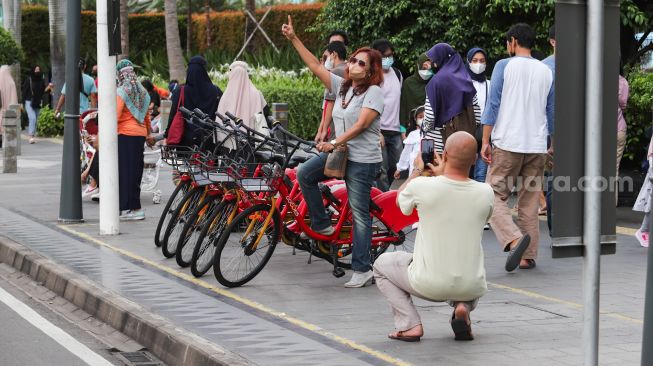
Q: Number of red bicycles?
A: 5